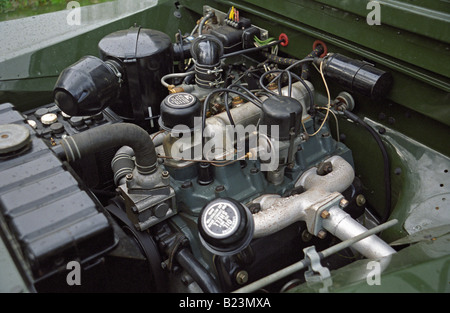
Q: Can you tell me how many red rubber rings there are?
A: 2